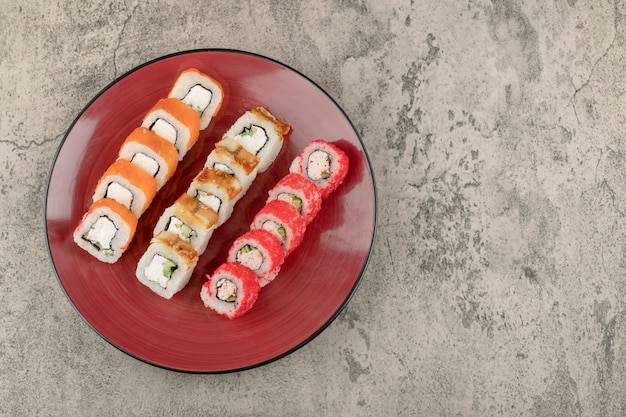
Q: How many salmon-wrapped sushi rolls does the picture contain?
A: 5